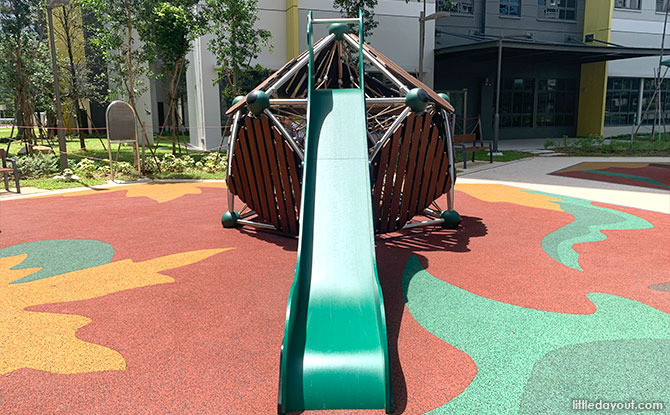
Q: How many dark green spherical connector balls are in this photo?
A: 7